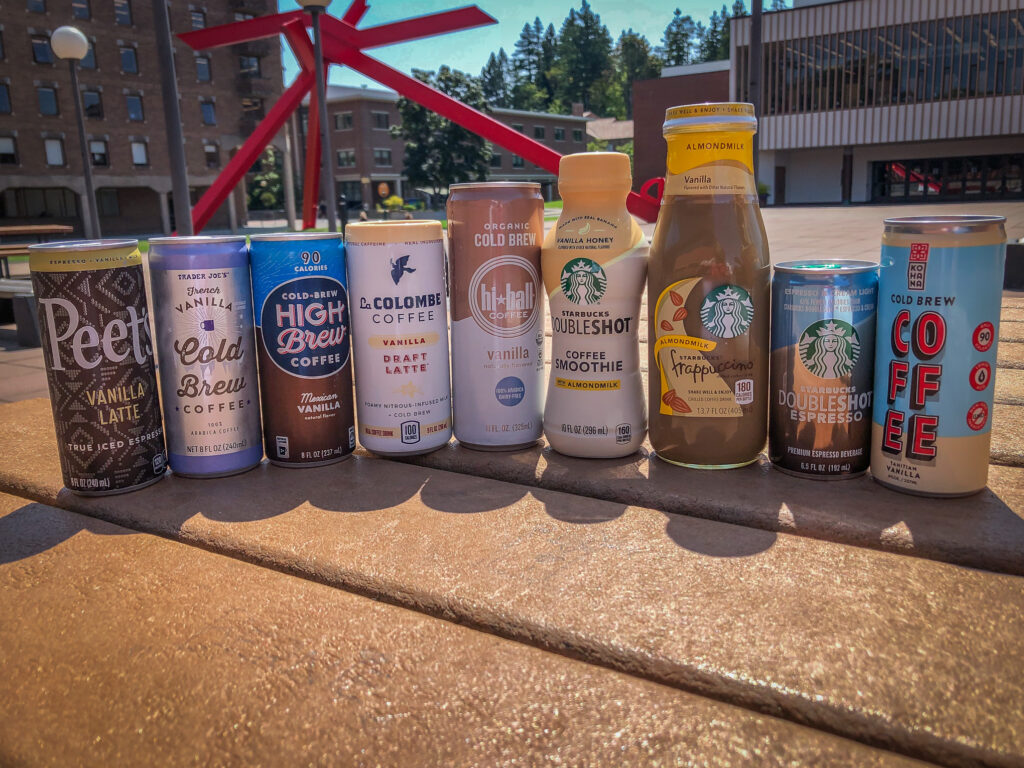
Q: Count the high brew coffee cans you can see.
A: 1